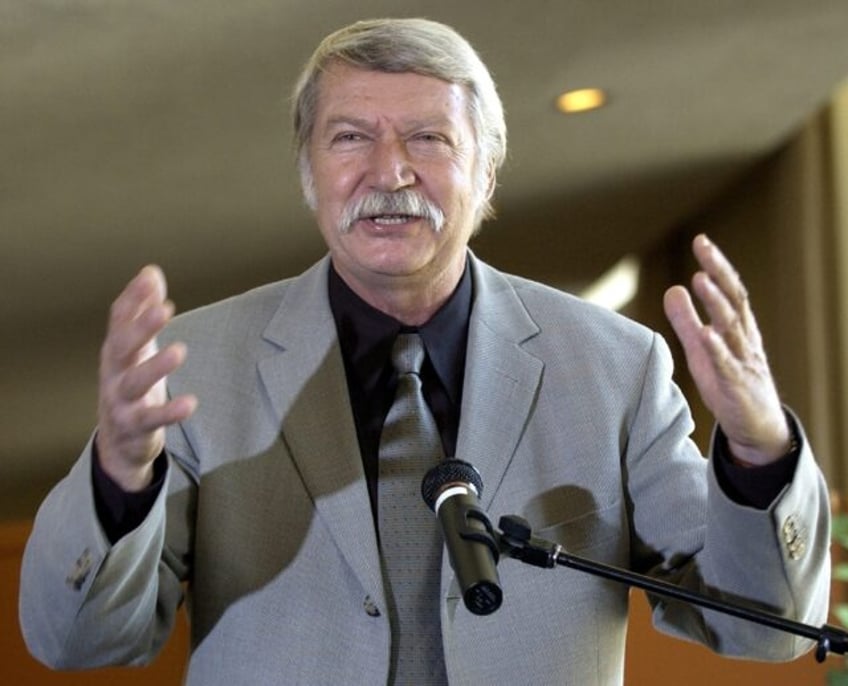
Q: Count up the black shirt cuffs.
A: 2